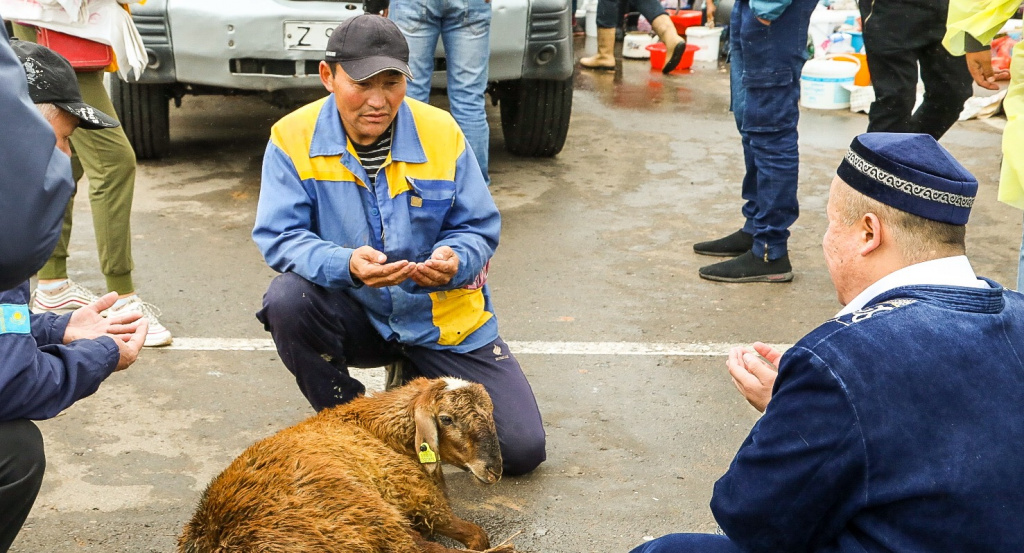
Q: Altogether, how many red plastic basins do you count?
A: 2